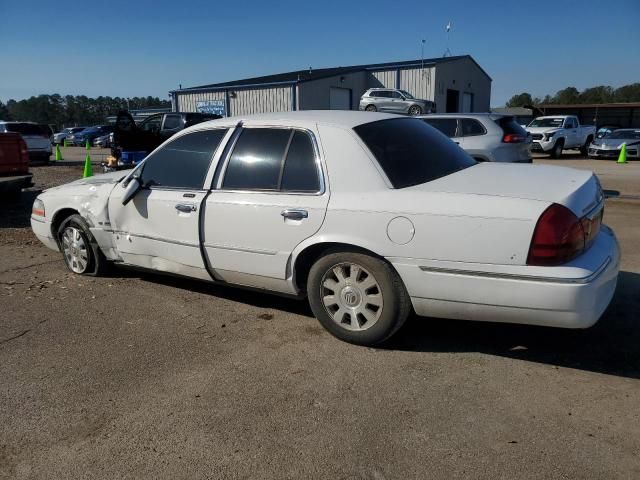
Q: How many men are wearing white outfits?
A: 0